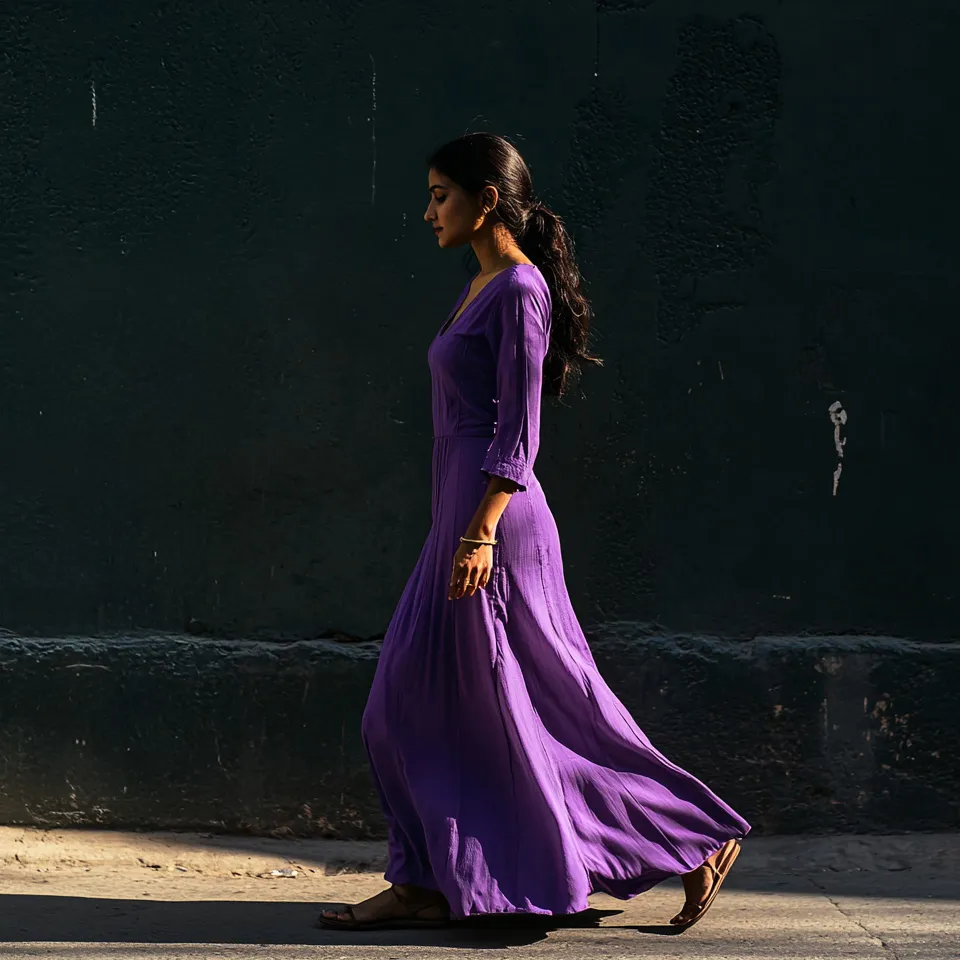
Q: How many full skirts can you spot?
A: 1